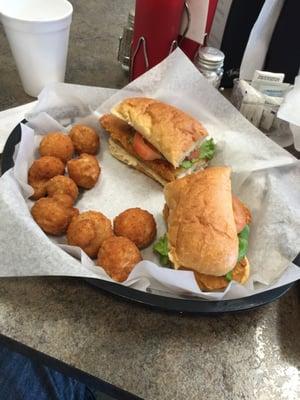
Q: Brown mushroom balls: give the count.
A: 9